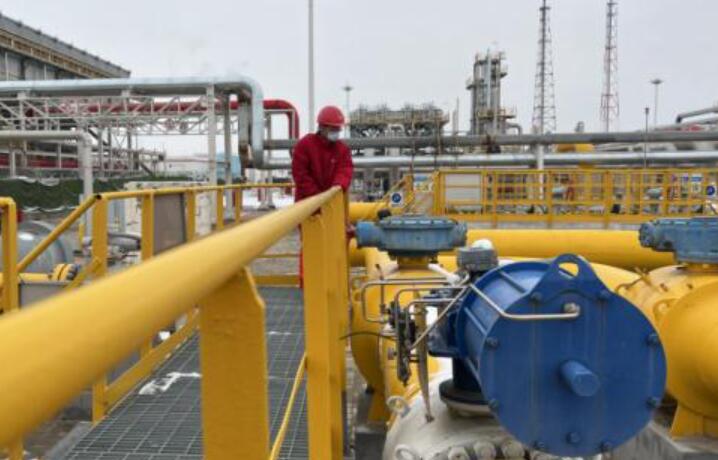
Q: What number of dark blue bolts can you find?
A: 9